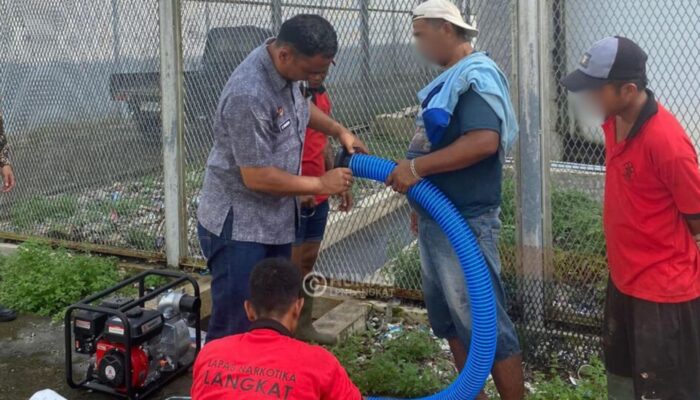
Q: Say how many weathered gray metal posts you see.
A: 2